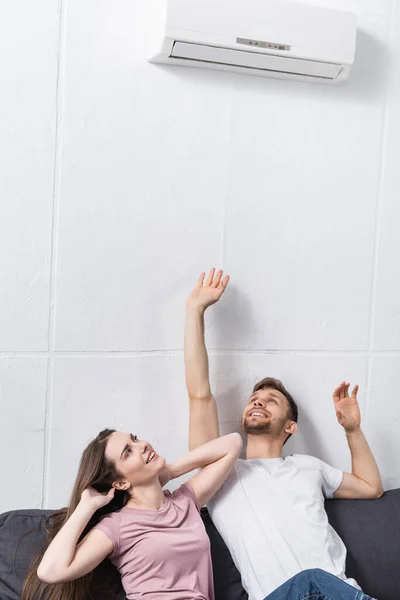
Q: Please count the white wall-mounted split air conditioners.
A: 1